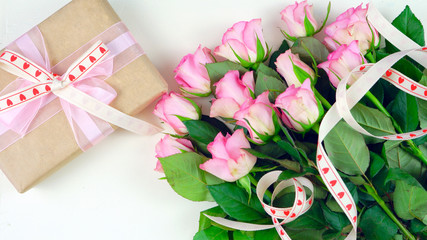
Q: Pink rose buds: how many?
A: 12